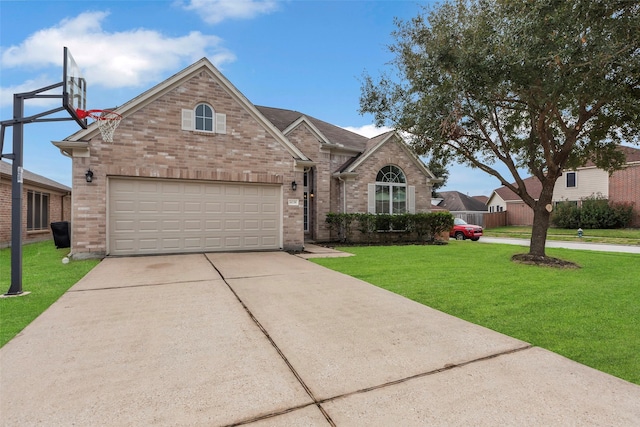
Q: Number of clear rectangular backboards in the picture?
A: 1